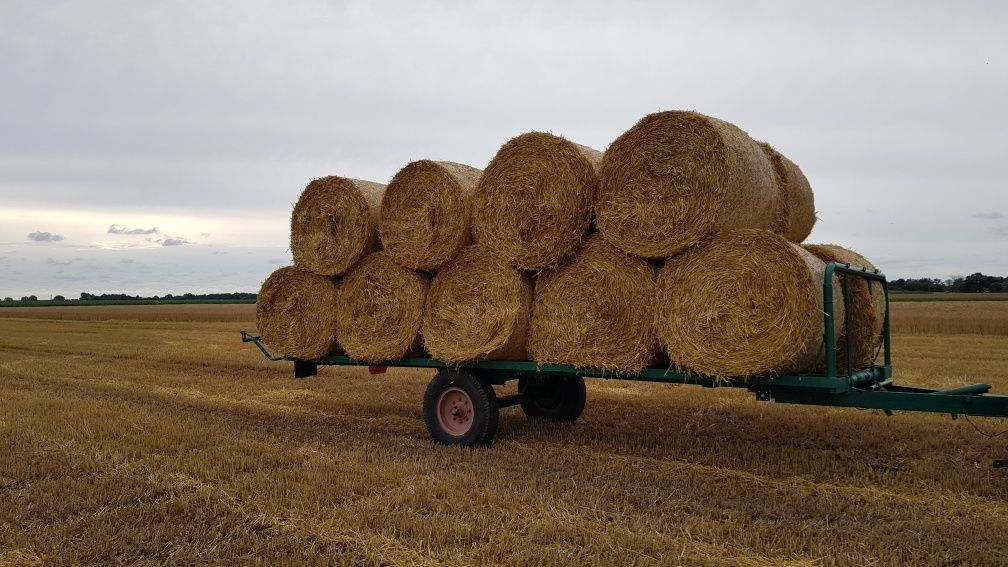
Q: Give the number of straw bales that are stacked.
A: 11